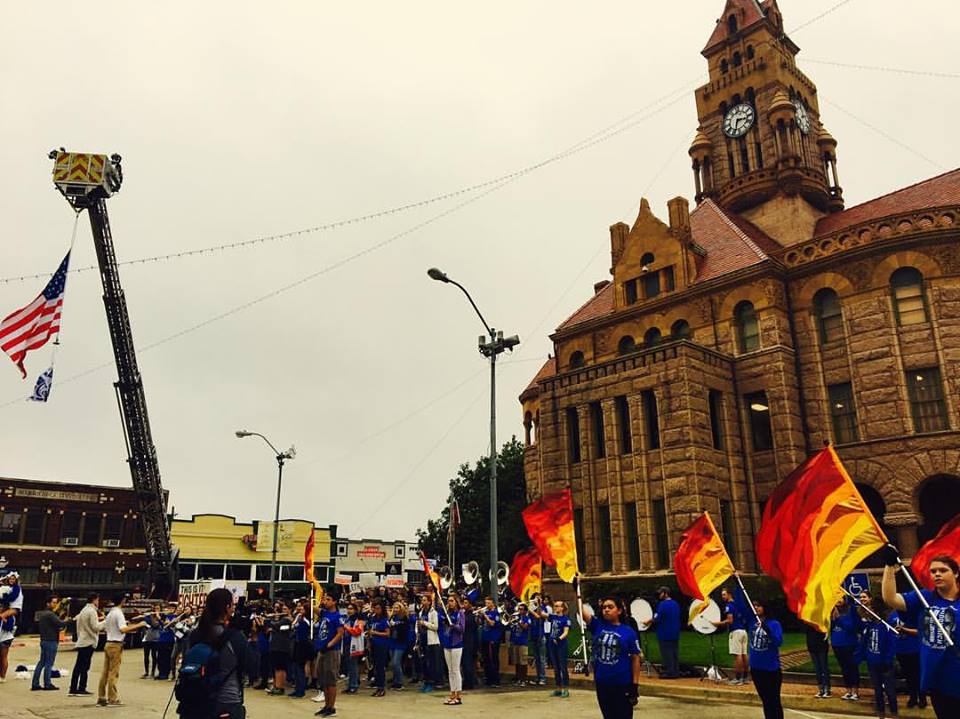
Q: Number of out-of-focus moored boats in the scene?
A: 0